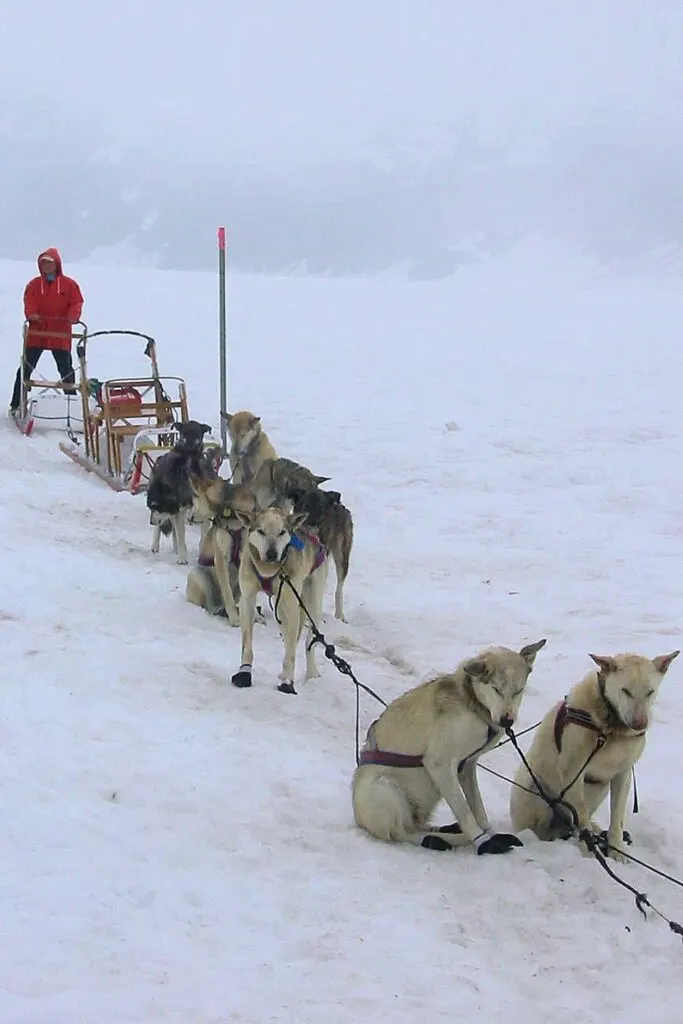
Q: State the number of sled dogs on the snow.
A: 9